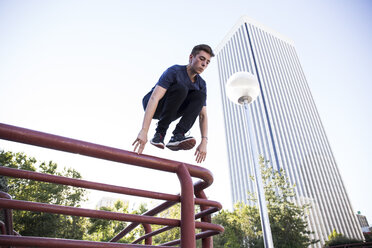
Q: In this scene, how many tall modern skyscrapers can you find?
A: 1